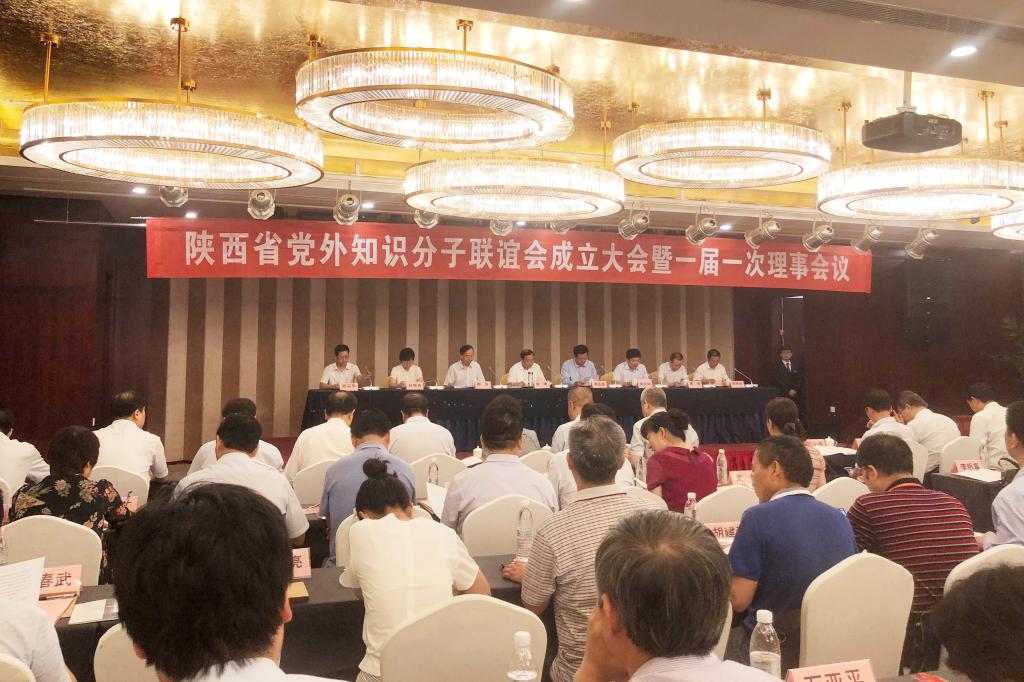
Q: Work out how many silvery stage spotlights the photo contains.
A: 12